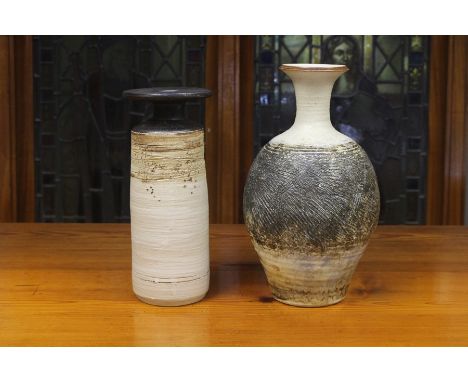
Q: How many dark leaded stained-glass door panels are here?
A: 2